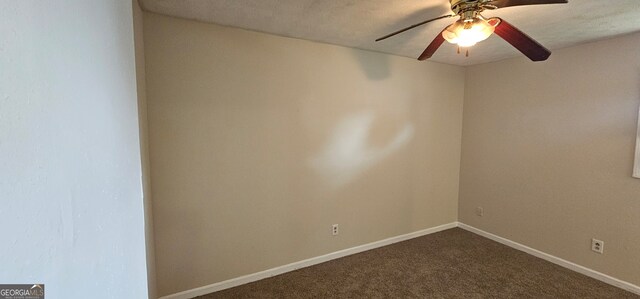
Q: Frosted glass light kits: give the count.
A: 1